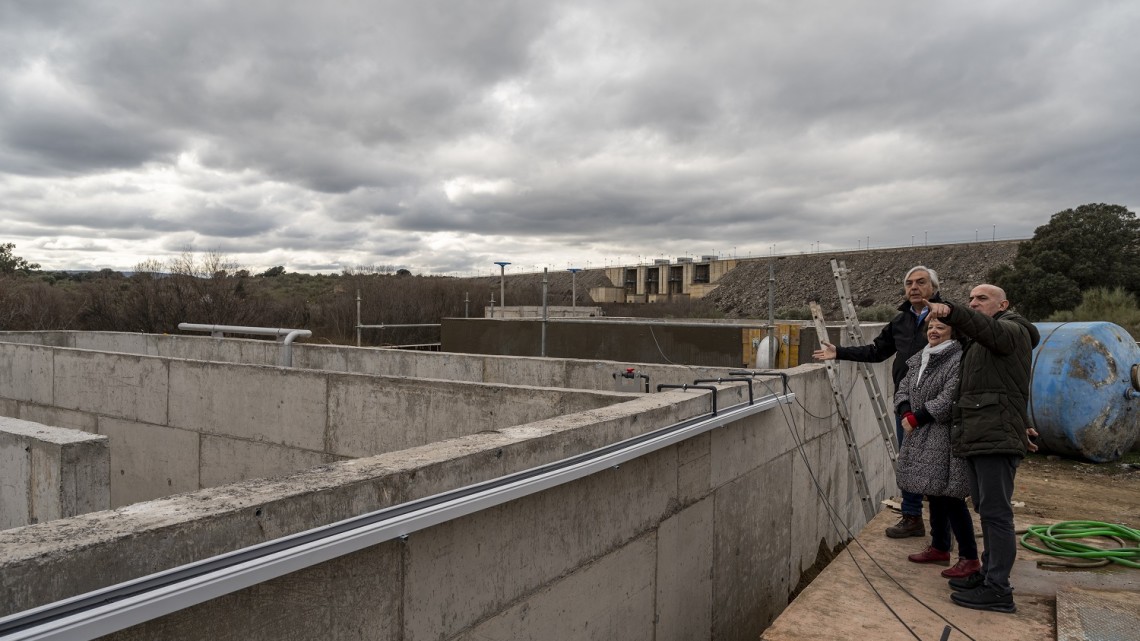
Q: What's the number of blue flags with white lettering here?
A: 0